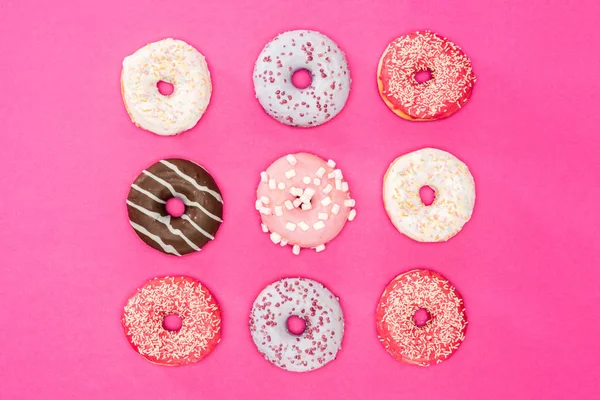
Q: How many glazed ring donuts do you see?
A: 9